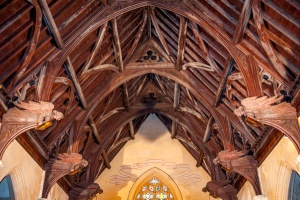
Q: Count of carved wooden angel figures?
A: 6